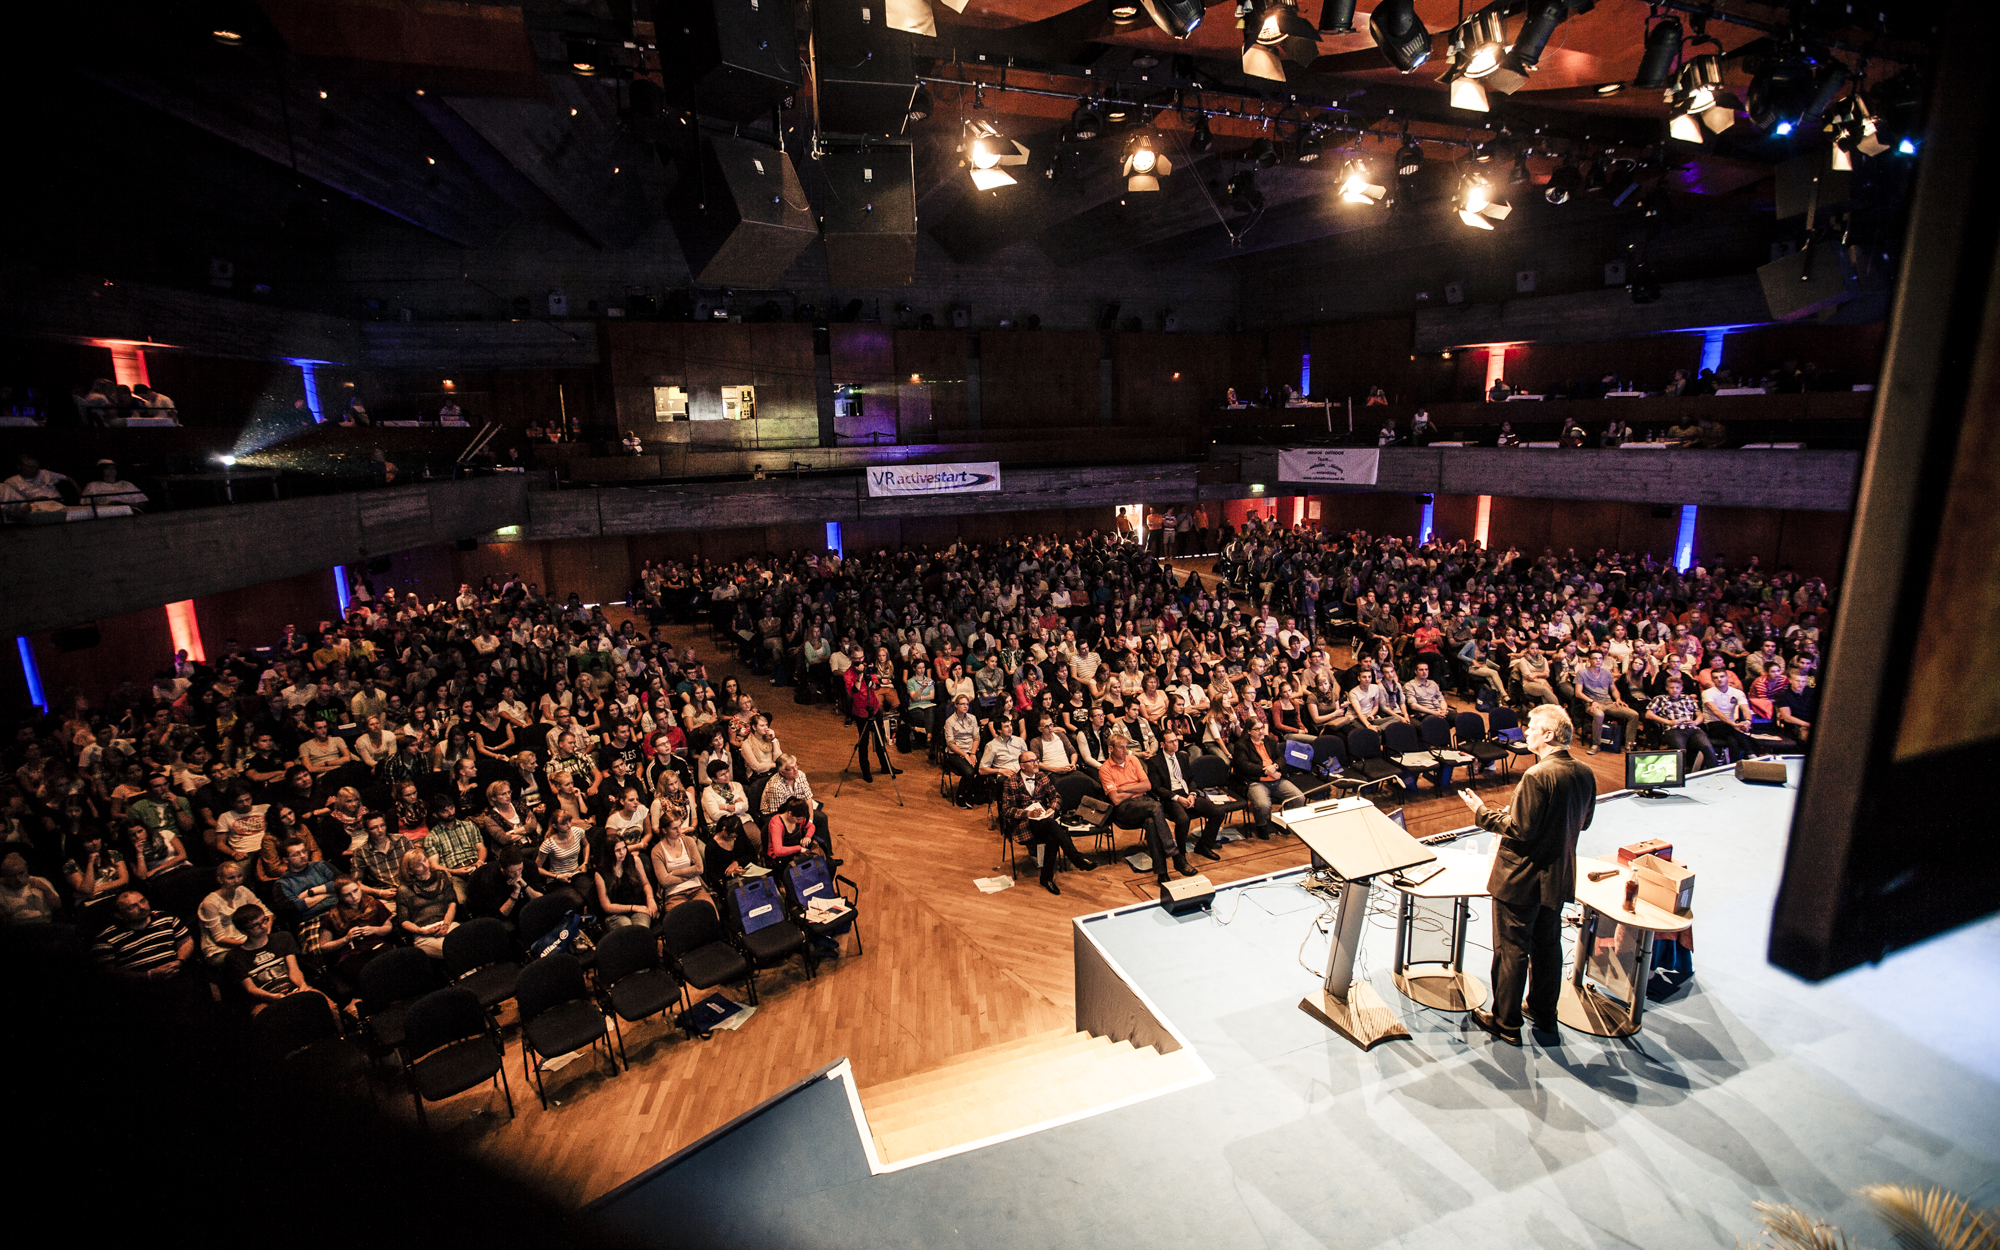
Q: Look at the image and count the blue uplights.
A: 8